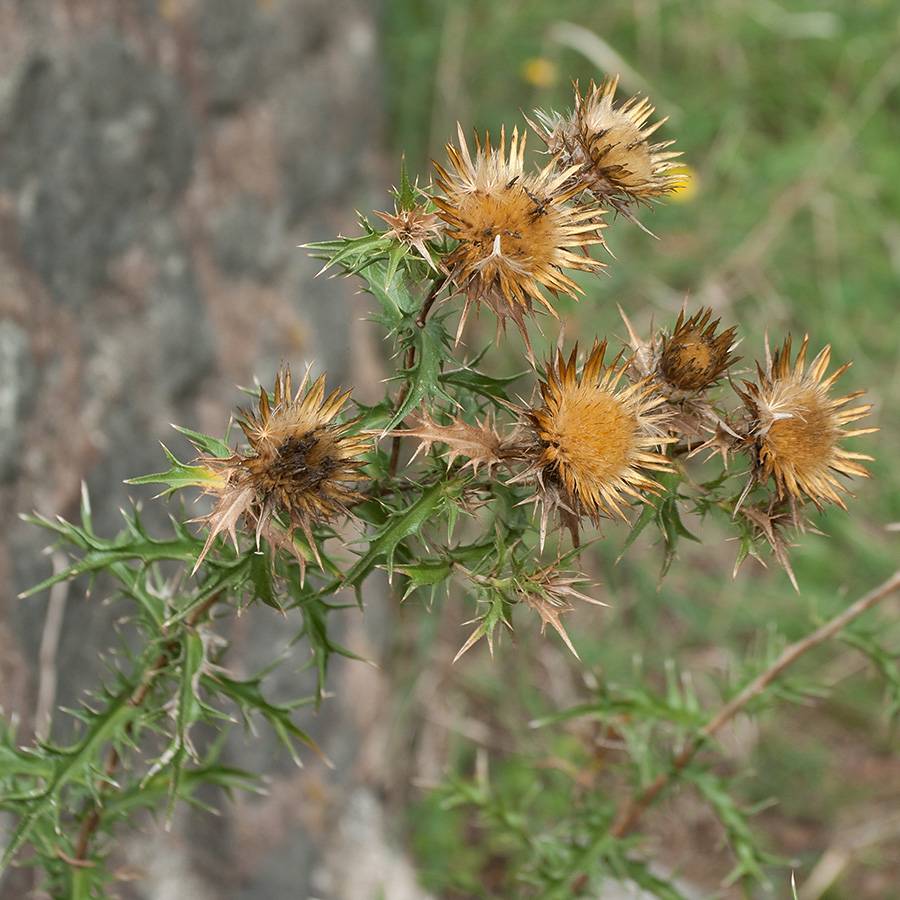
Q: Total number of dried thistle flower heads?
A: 6